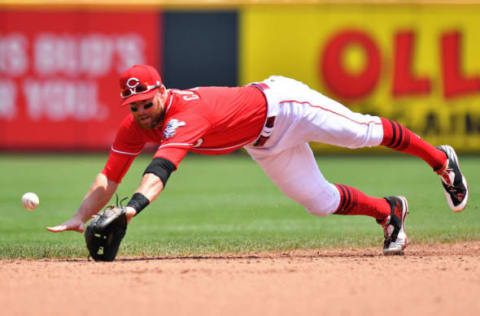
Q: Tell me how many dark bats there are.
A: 0